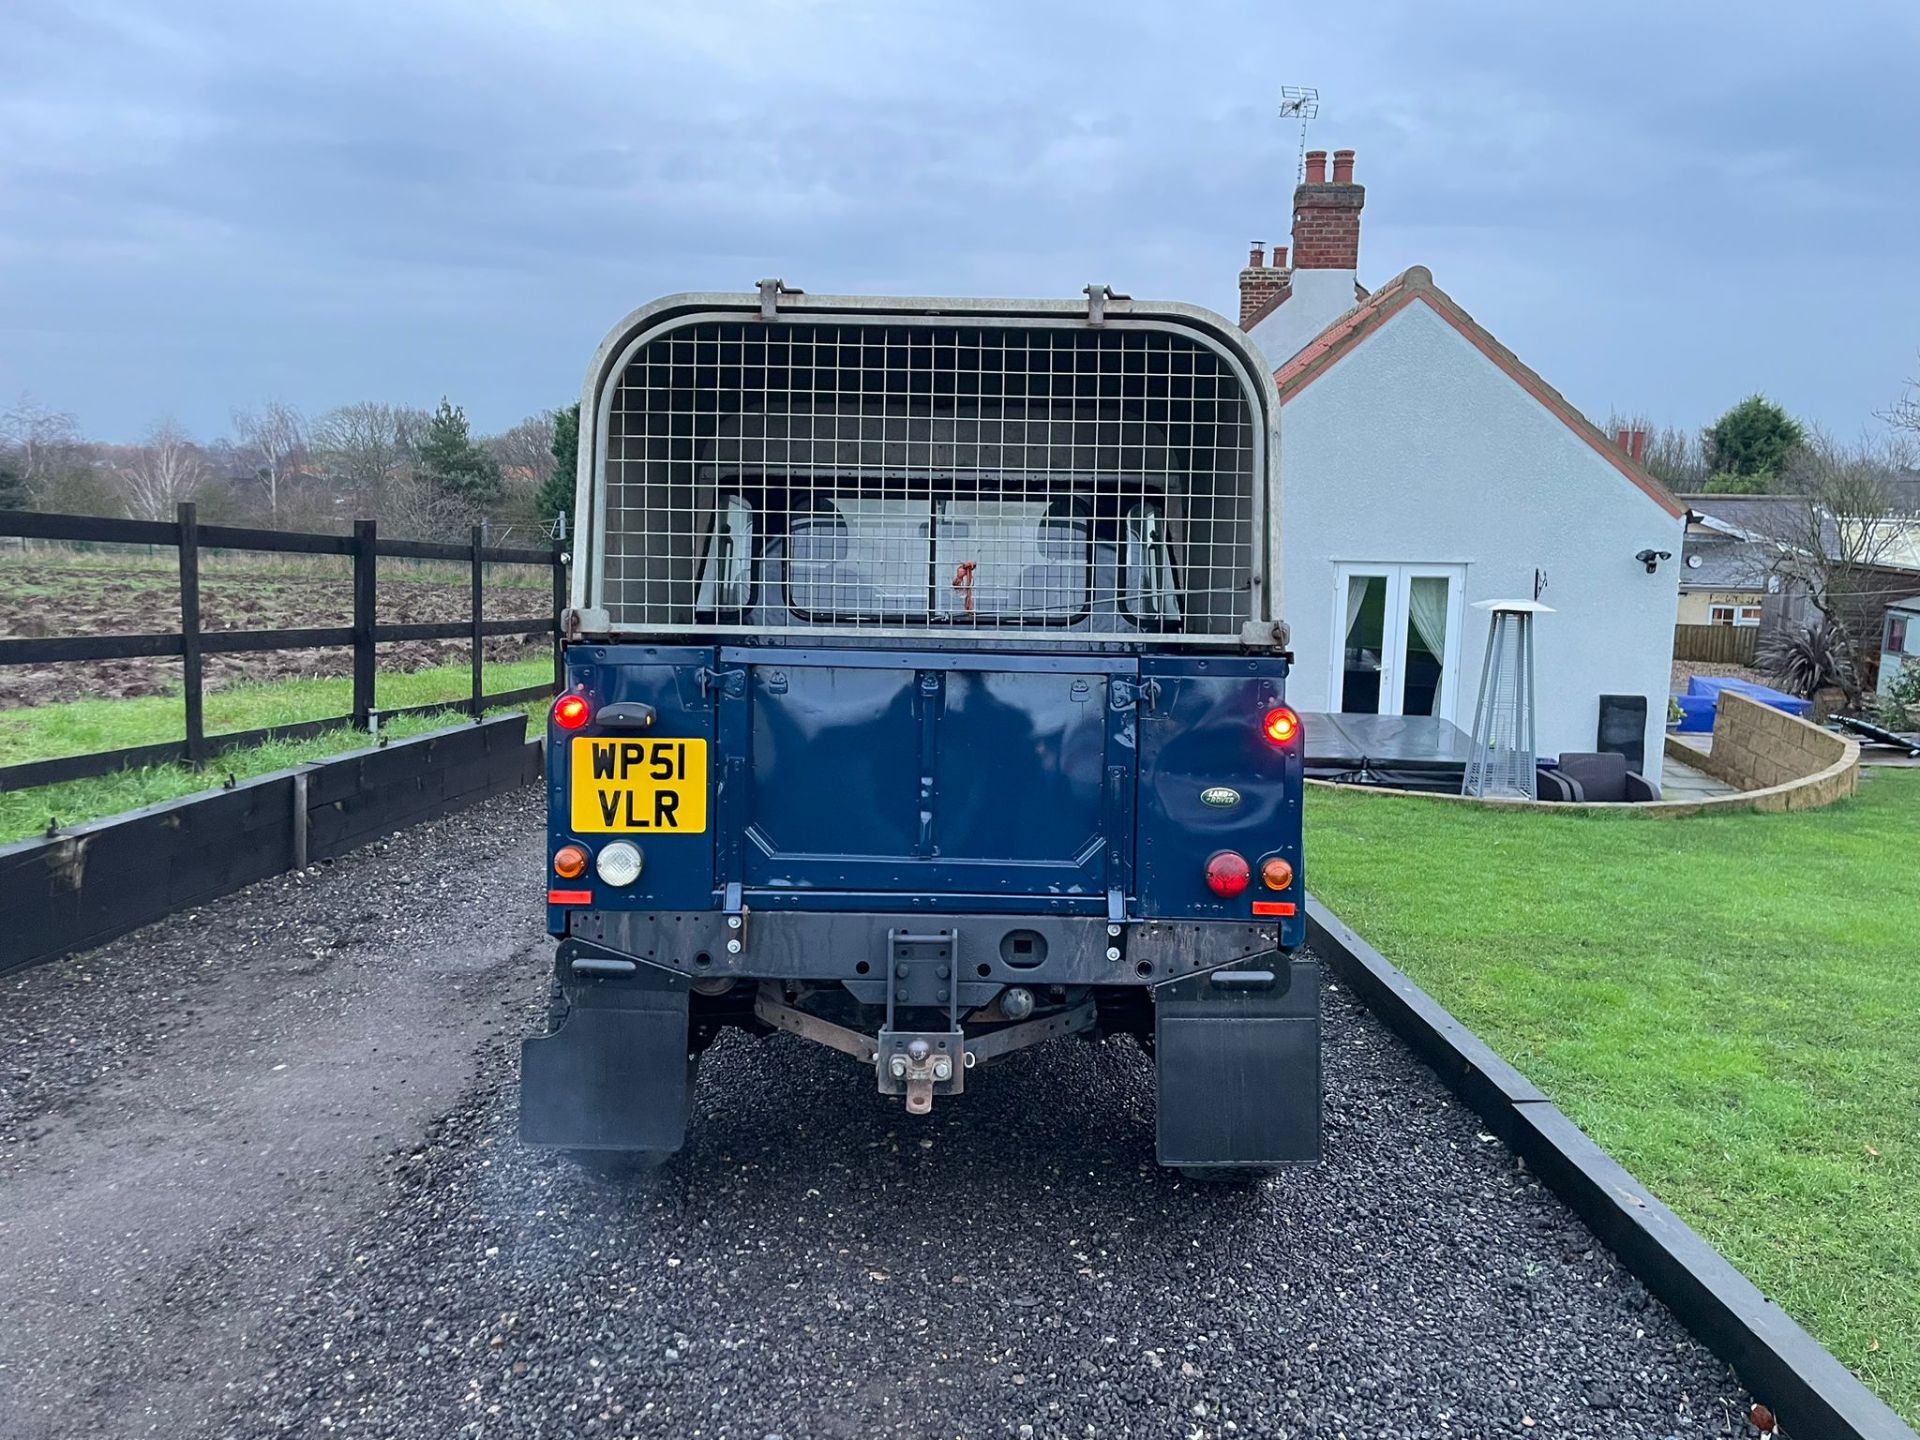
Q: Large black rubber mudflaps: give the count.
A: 2